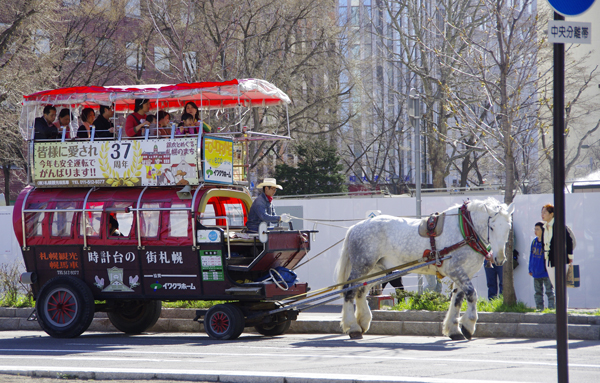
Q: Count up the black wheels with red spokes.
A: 2